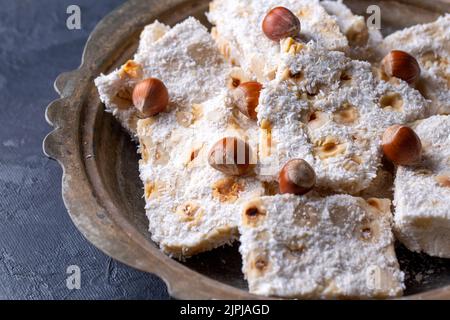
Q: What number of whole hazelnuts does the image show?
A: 7